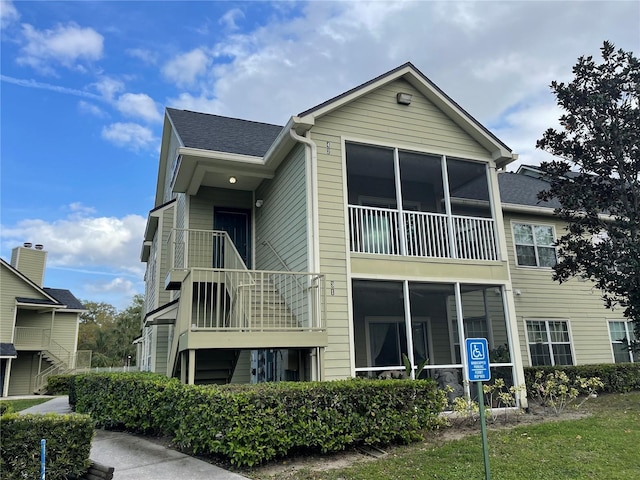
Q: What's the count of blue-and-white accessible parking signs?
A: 1